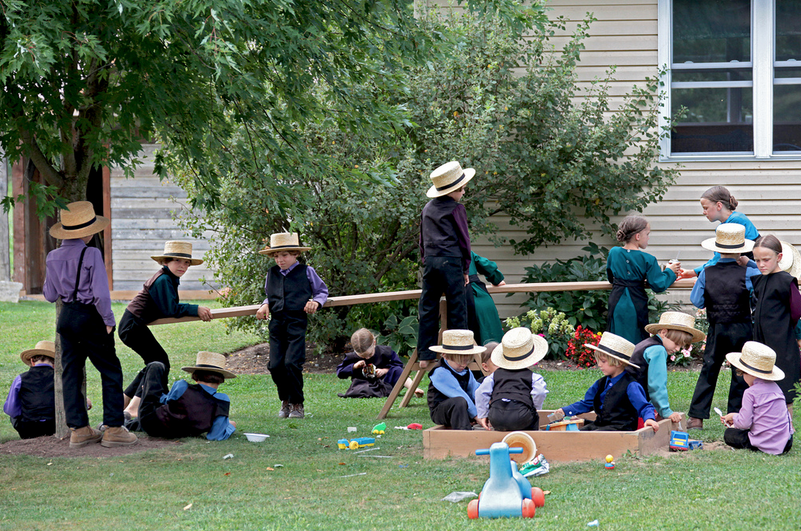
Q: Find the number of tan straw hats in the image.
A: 13